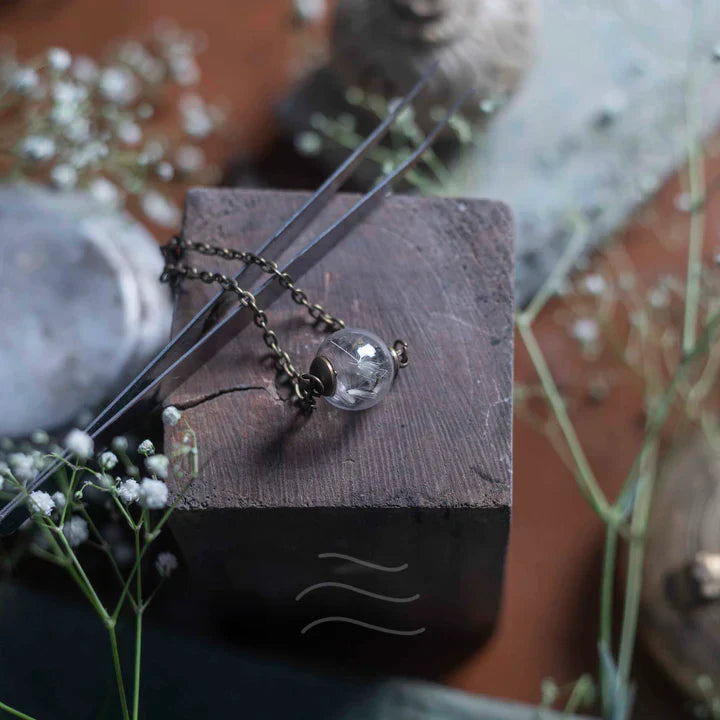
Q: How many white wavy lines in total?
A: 3